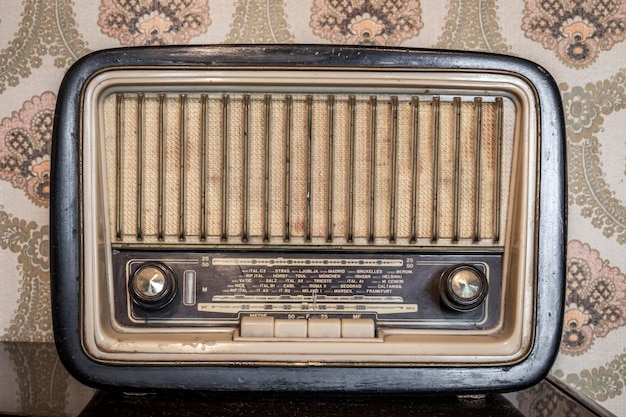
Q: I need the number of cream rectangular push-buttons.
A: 4